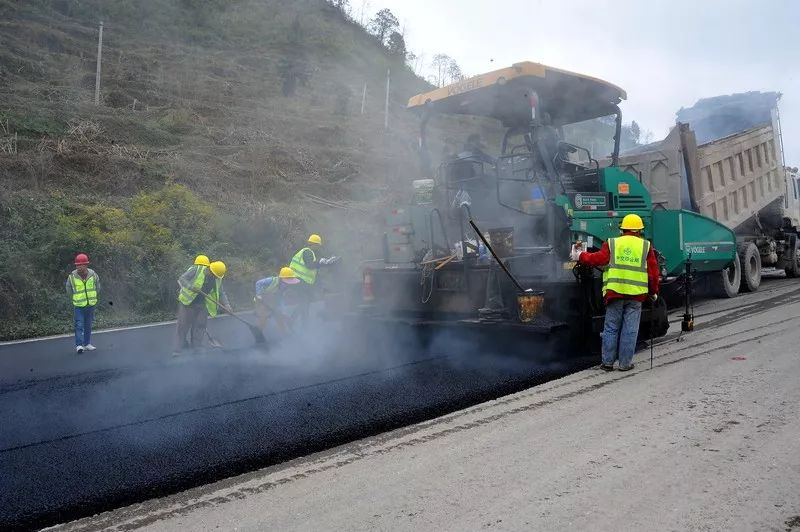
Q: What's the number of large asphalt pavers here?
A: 1